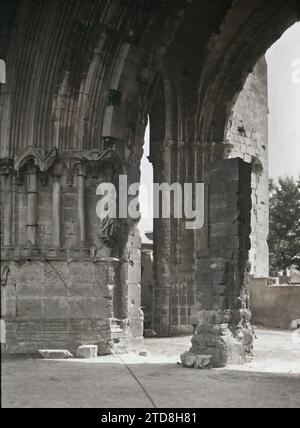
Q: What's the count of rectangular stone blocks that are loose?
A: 2